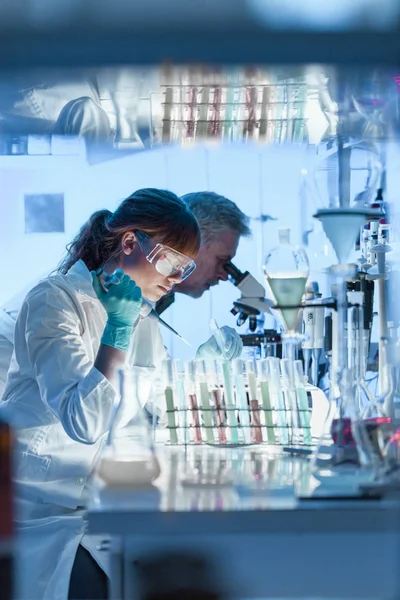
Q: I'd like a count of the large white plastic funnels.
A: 1